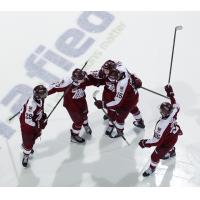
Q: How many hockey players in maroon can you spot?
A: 5